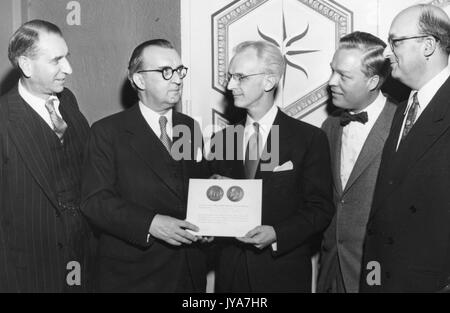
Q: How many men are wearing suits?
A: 5